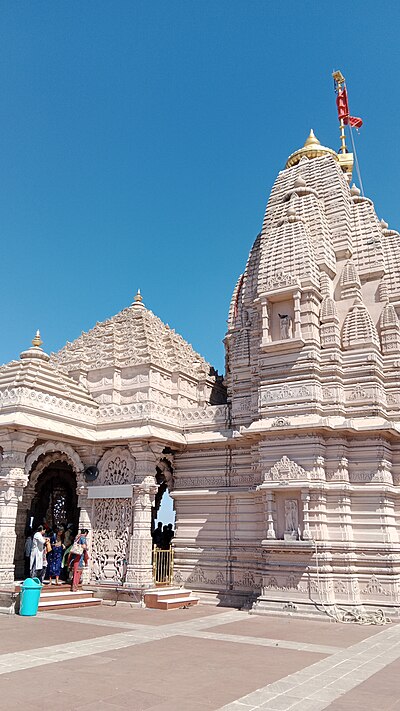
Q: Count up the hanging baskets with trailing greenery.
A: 0